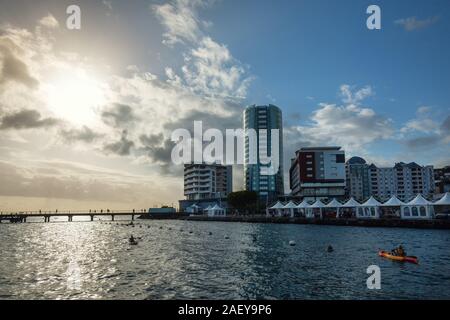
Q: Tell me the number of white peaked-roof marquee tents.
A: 13